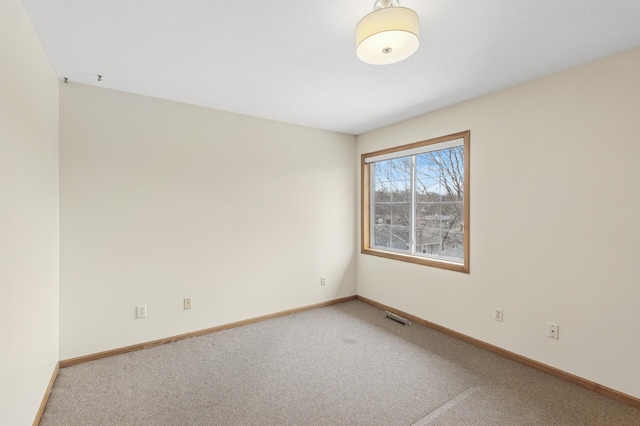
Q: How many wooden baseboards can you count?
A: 3